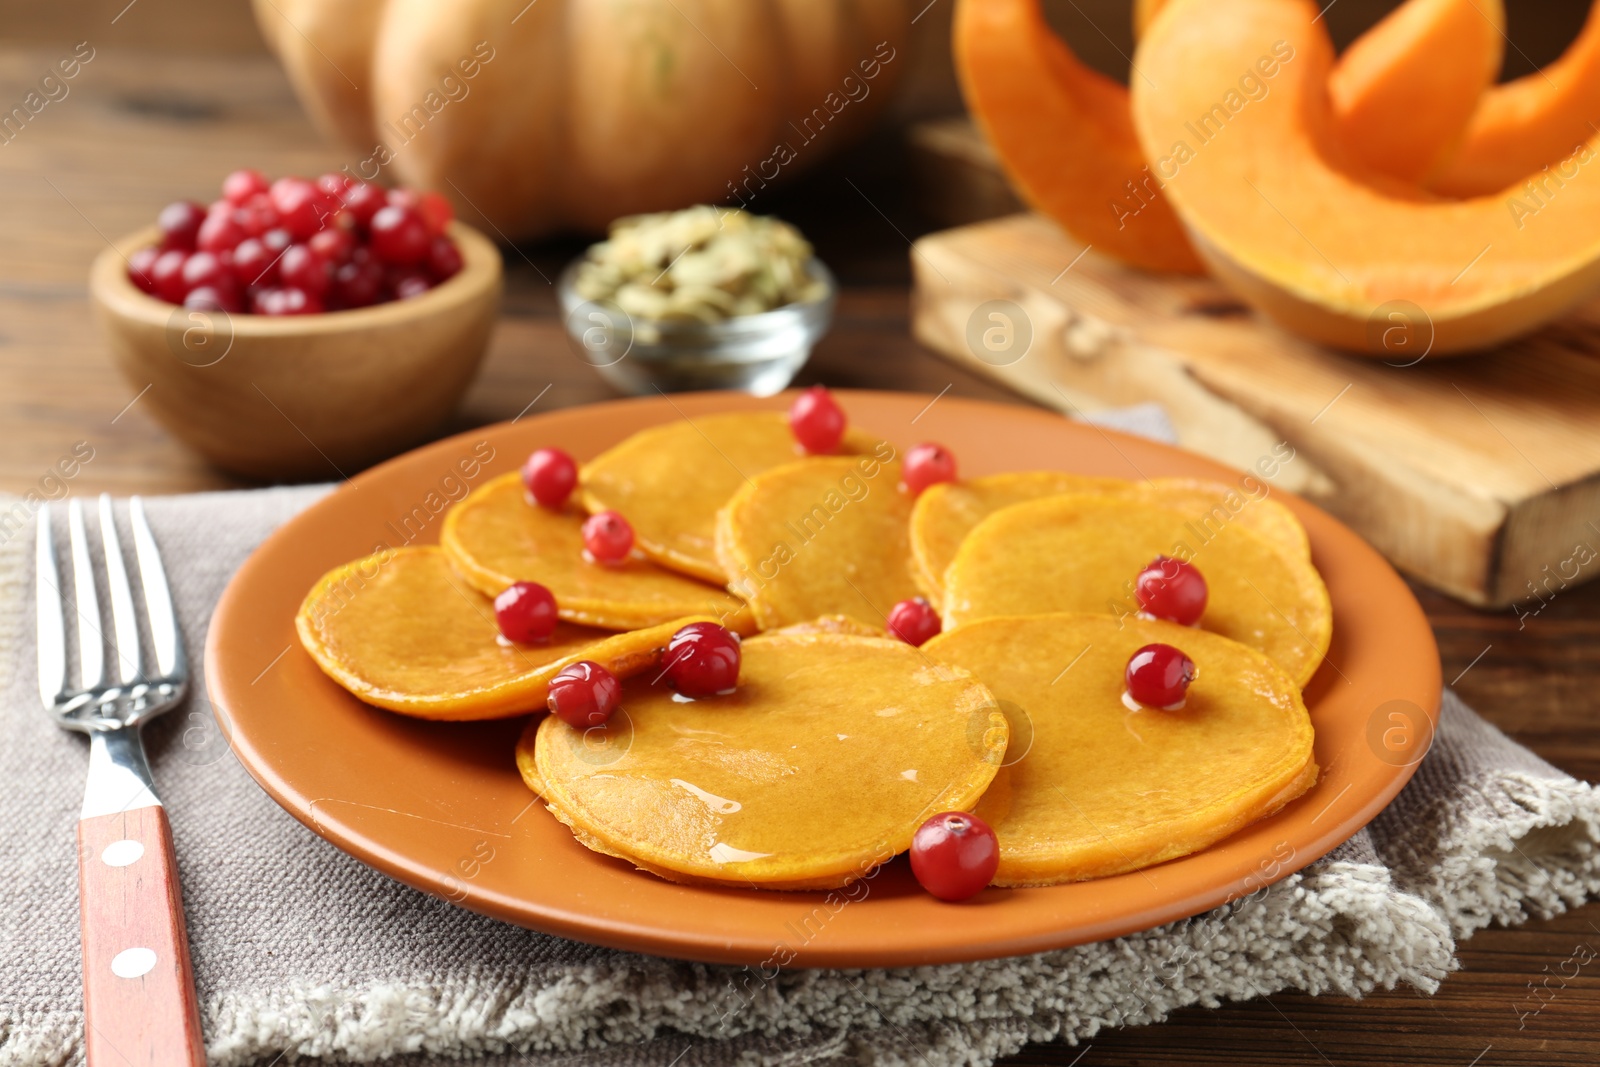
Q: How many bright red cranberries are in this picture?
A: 11